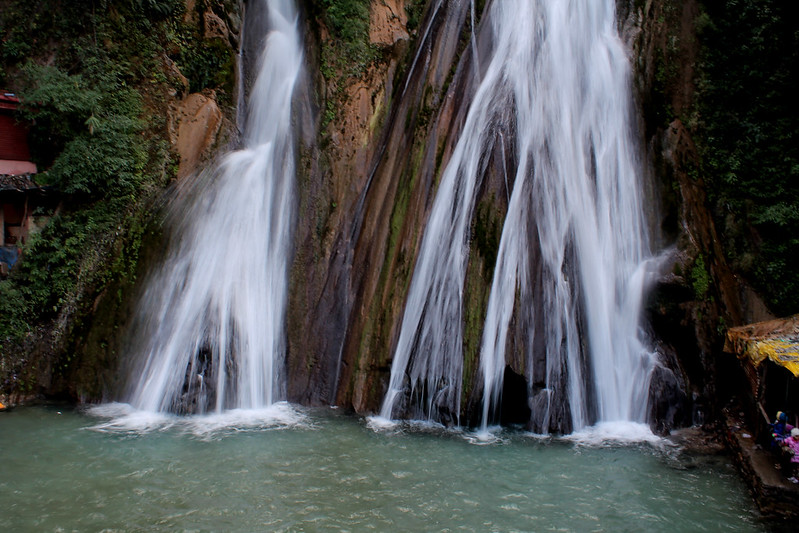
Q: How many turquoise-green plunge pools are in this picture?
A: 1